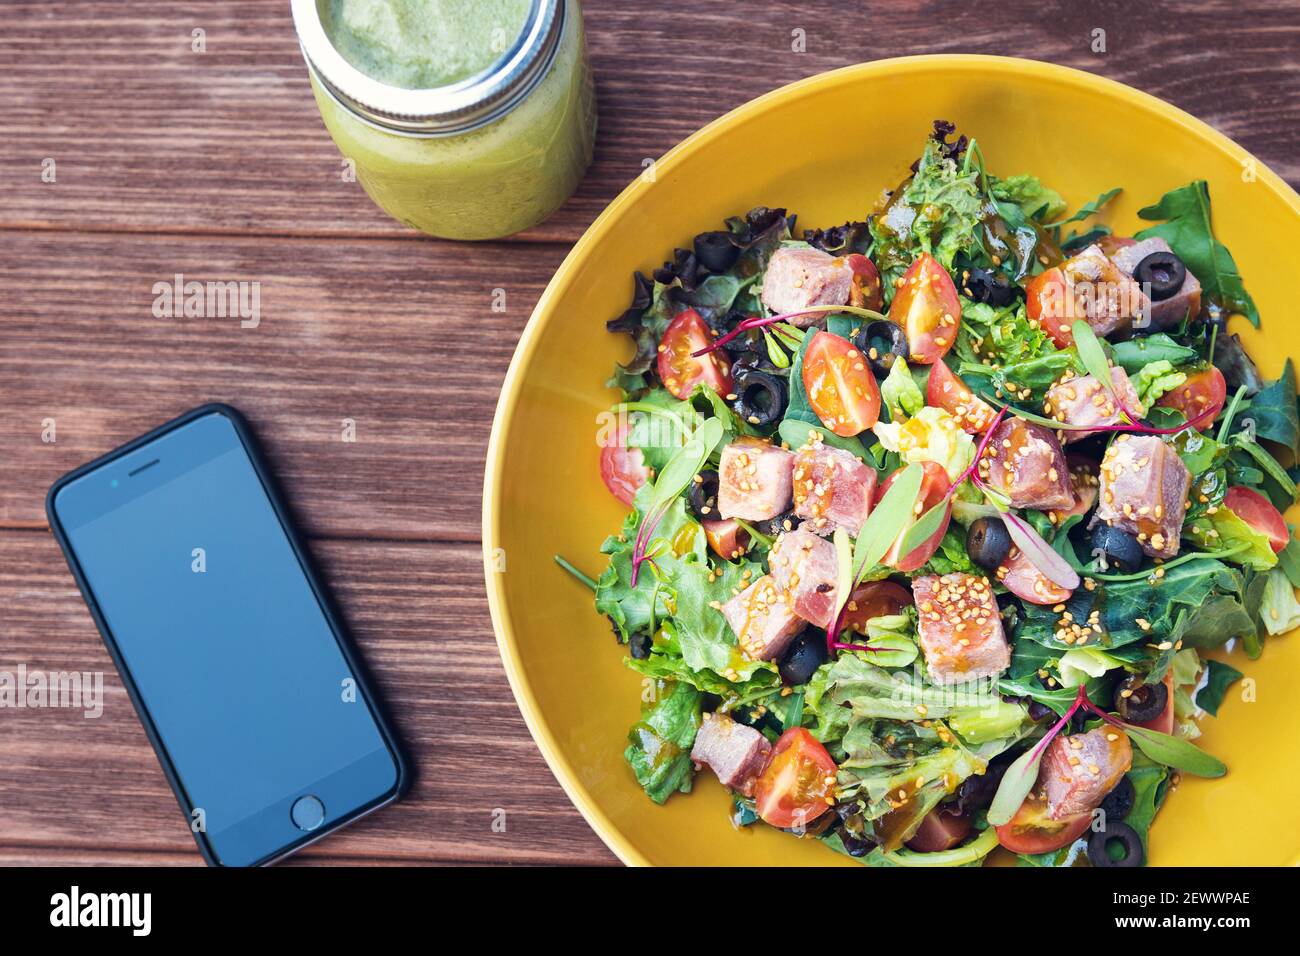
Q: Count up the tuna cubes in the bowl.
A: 13